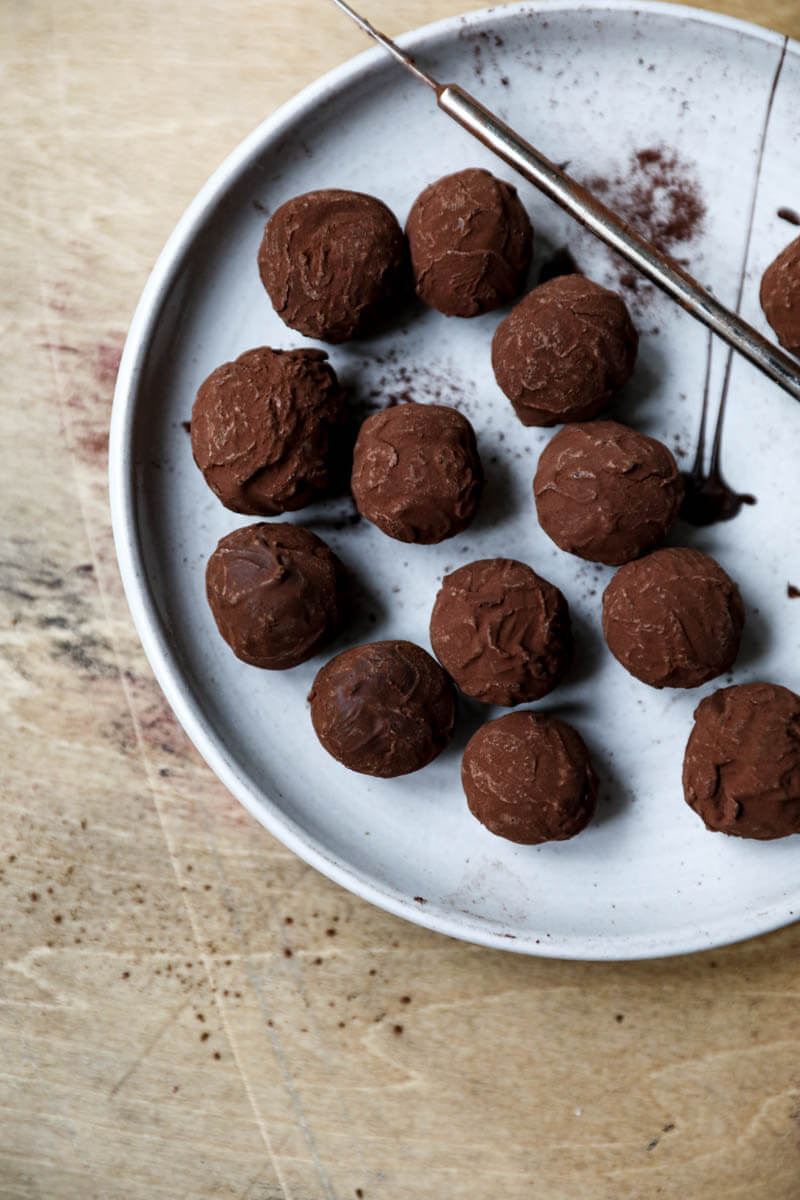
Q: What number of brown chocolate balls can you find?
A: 13